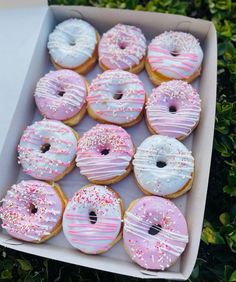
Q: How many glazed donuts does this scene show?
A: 12